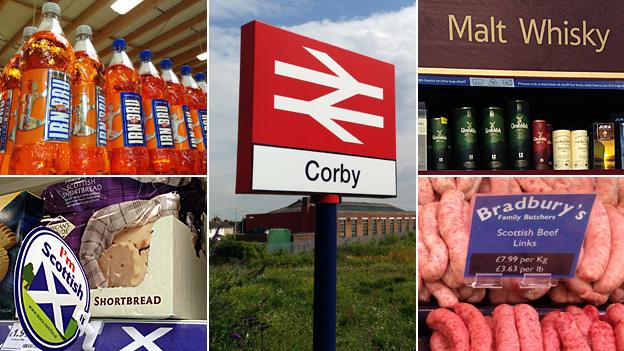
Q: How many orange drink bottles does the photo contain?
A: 8